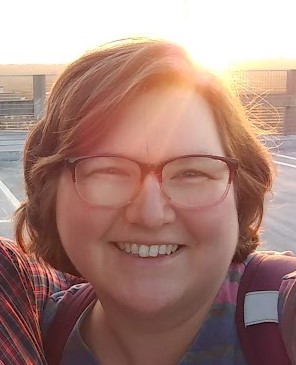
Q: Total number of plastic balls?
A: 0